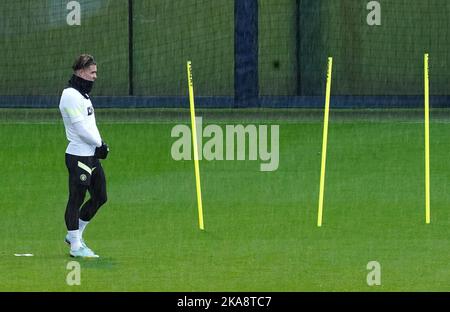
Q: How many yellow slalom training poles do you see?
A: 3